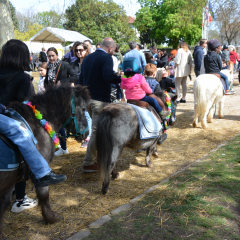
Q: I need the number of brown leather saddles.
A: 2